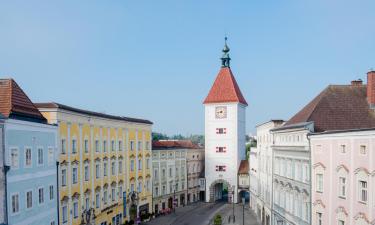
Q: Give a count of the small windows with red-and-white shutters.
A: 3